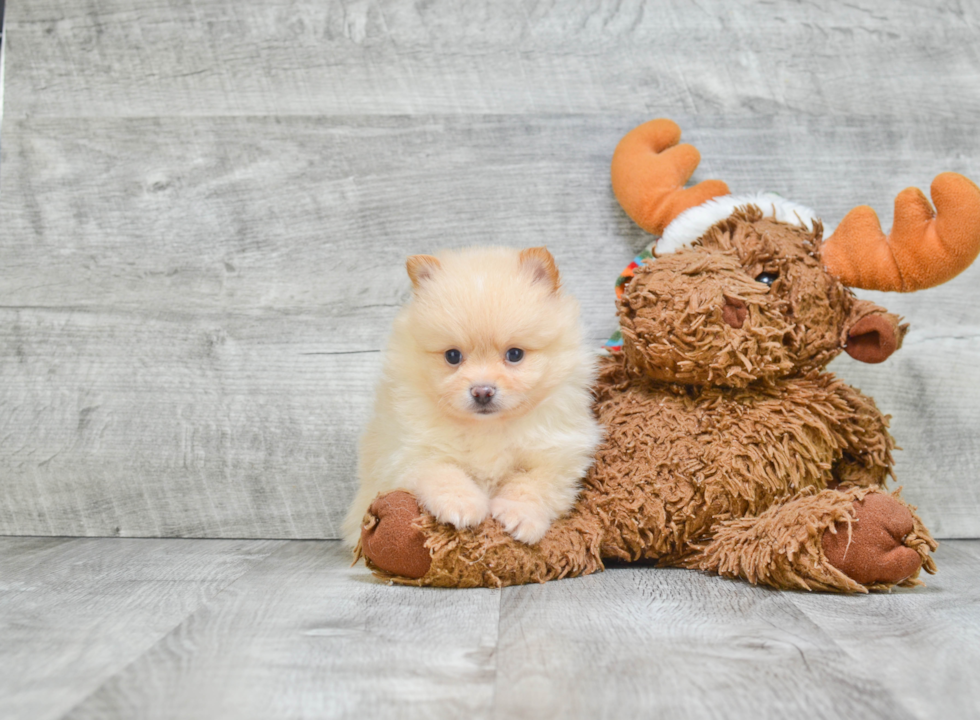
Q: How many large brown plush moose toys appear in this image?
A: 1